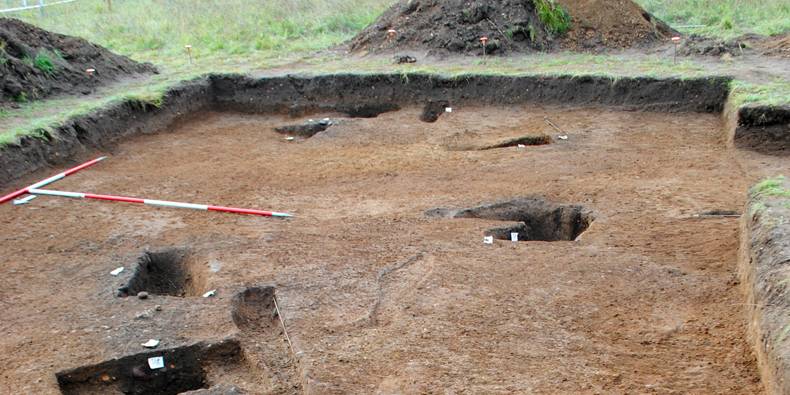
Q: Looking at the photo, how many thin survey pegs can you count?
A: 5